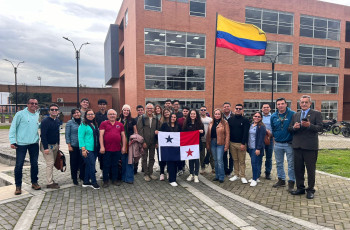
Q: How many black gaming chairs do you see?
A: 0